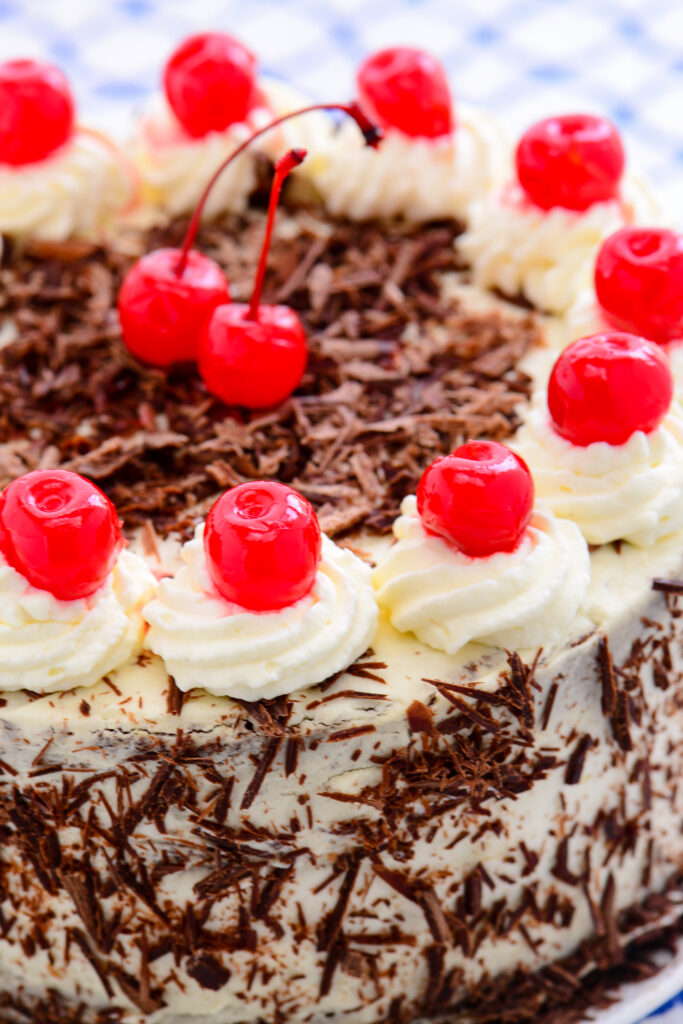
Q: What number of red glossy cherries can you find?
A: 11